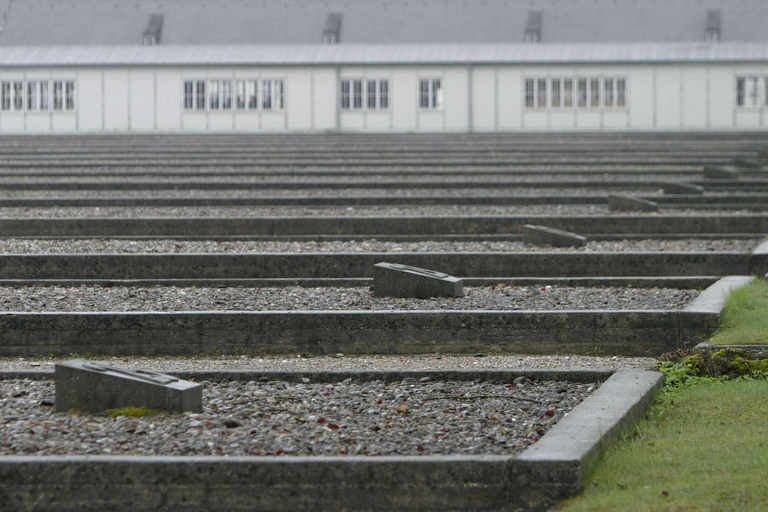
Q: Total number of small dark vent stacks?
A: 4